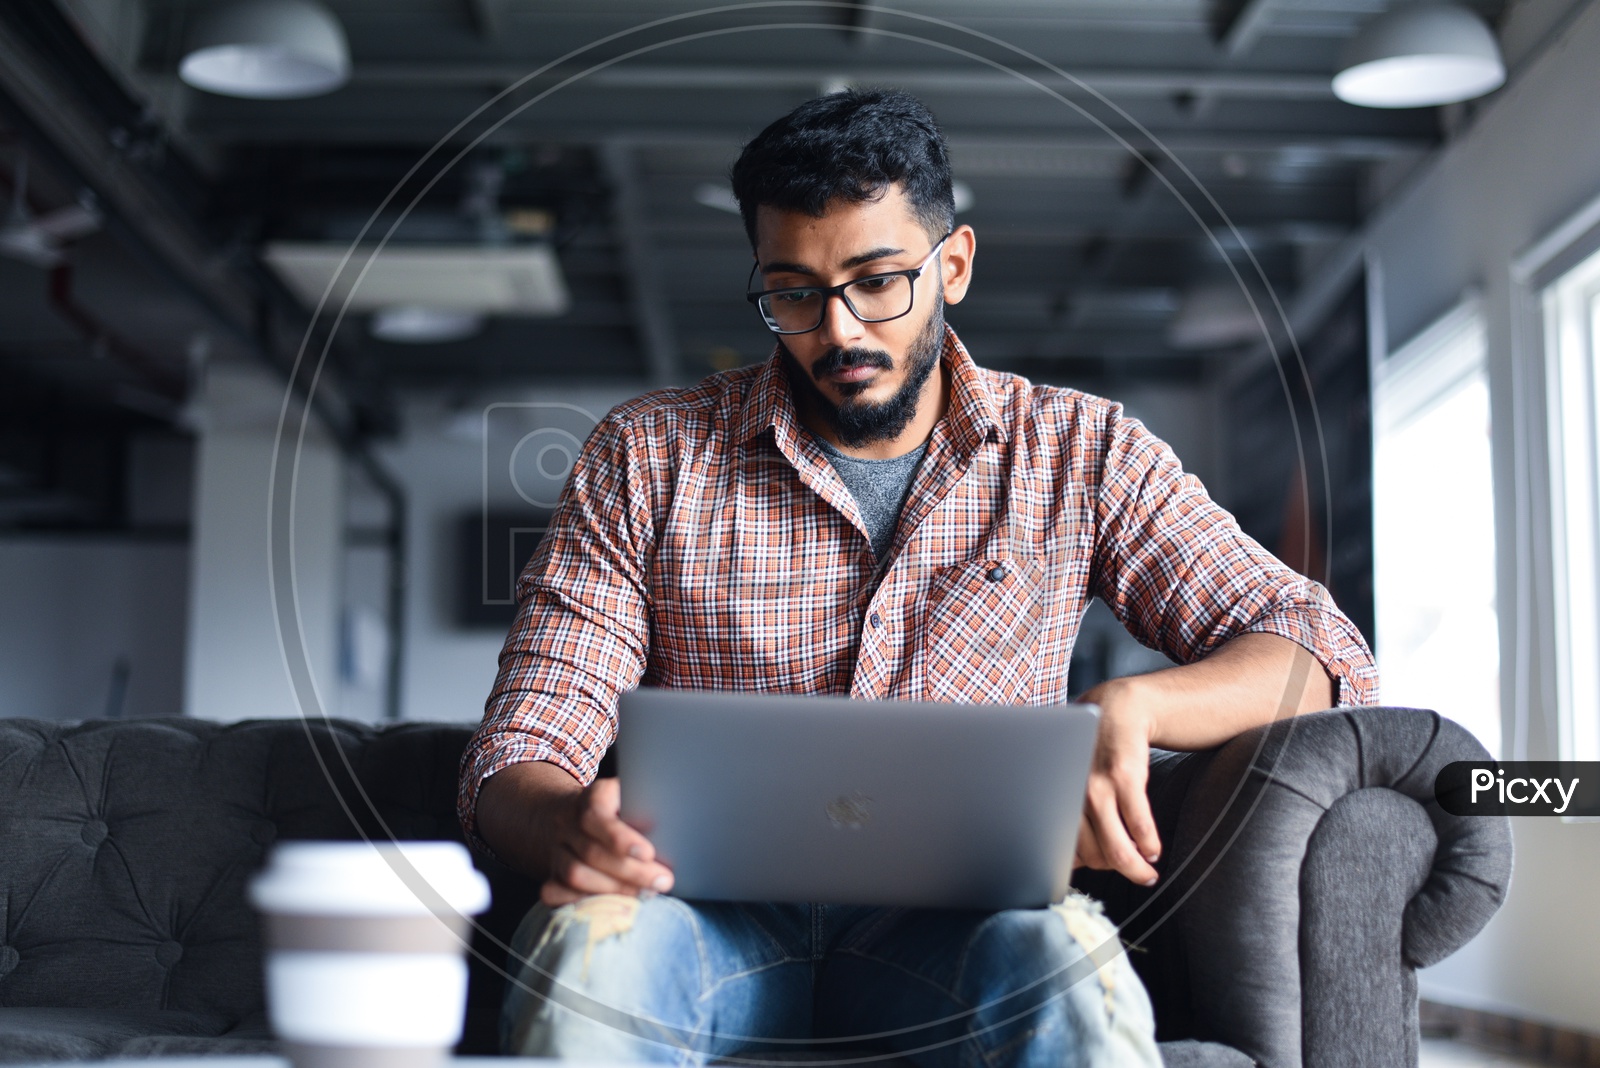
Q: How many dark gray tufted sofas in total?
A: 1